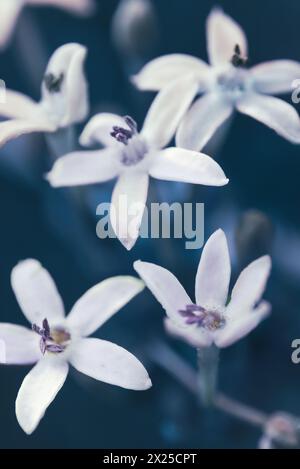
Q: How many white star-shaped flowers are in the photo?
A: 5